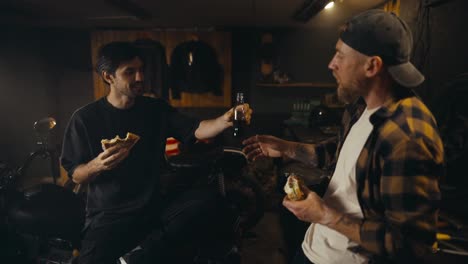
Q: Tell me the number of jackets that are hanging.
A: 2